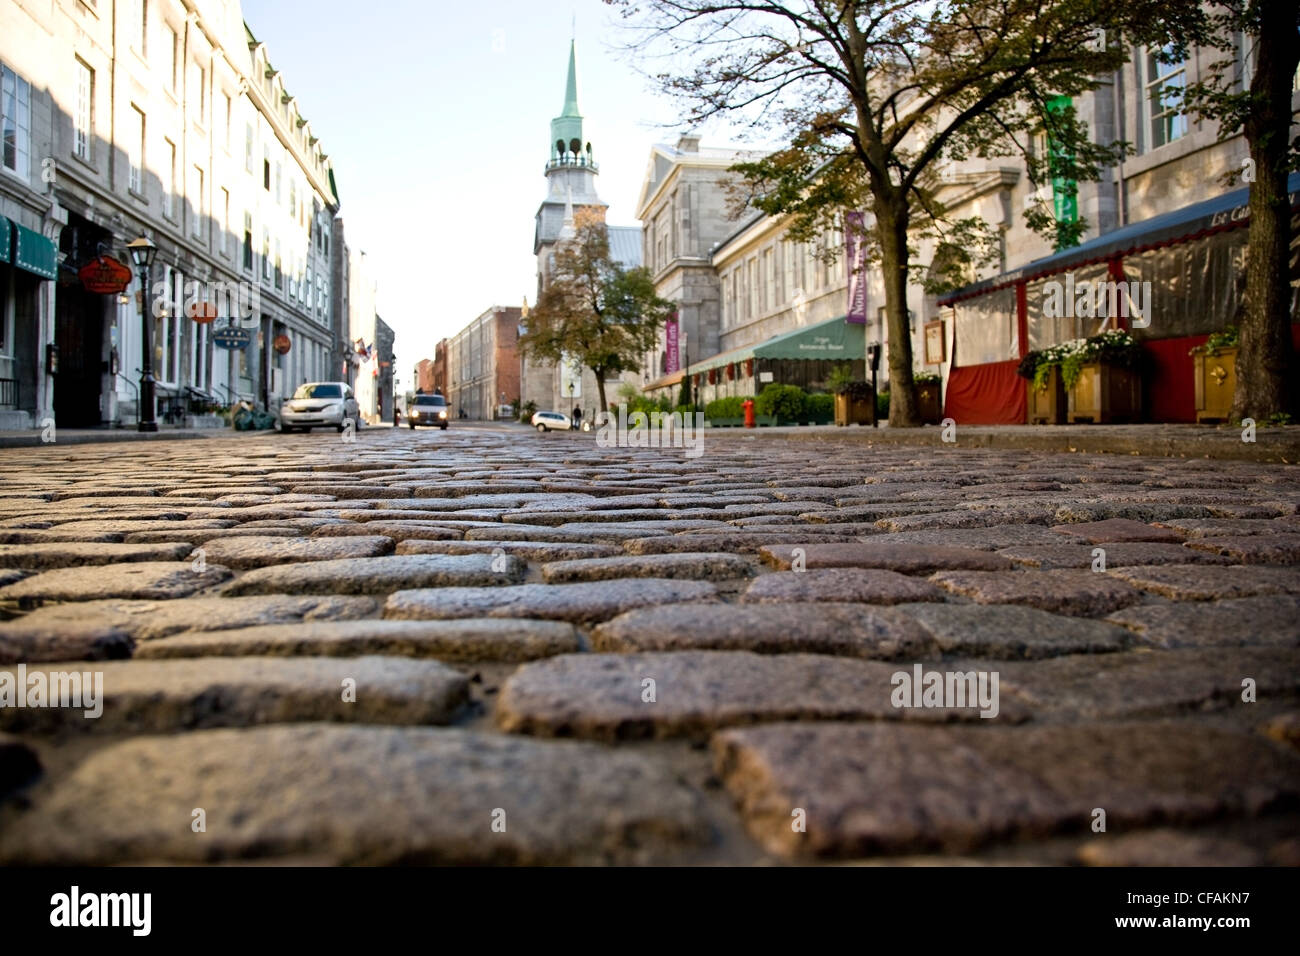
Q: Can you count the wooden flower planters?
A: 5